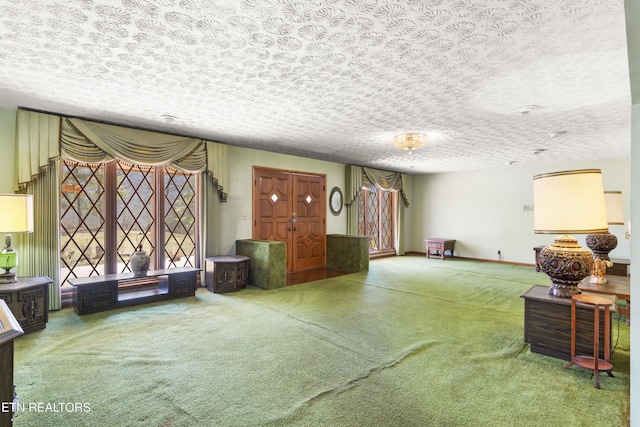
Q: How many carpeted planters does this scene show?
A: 2